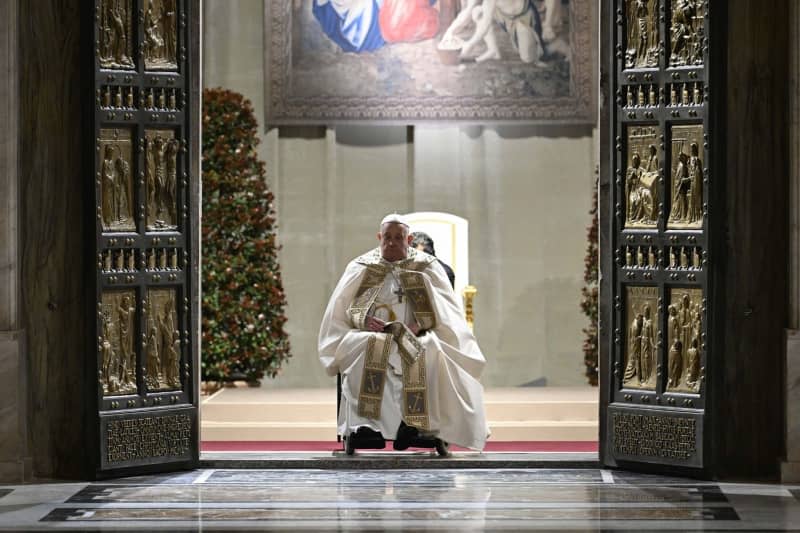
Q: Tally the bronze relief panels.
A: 12